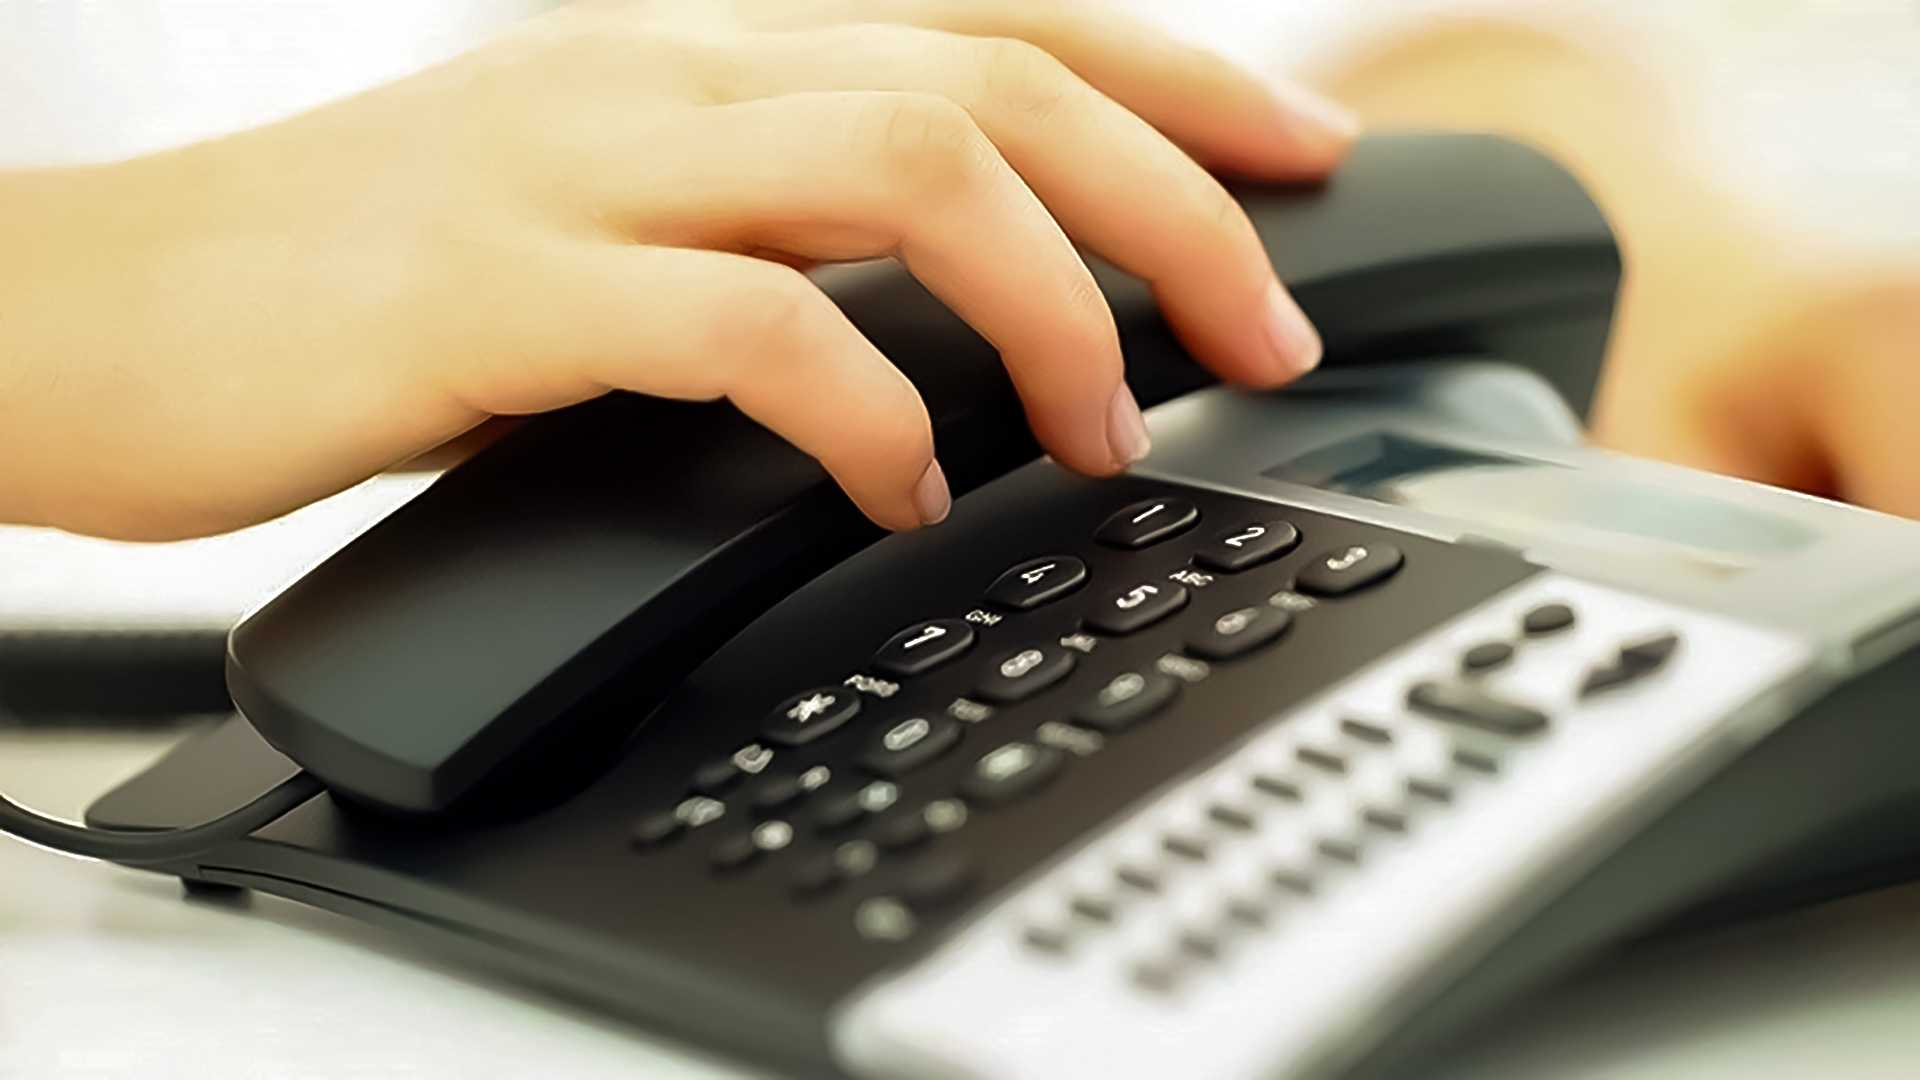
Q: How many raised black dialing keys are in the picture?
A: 12